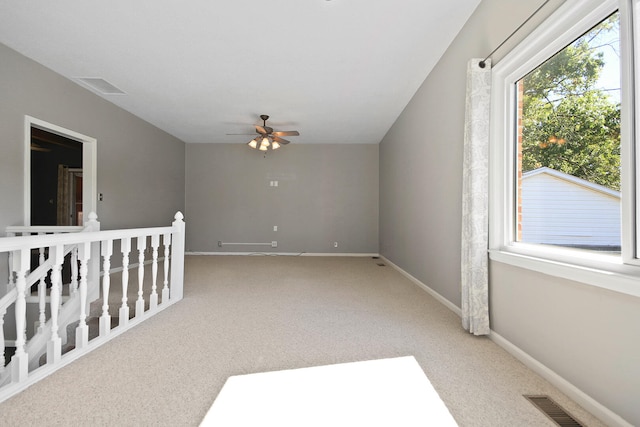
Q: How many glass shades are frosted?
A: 4